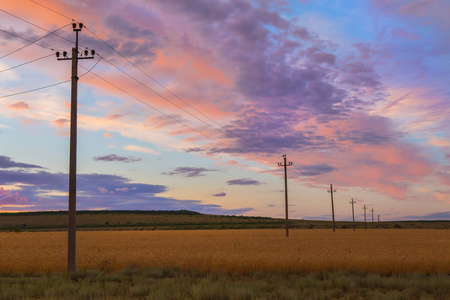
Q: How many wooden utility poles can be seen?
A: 7